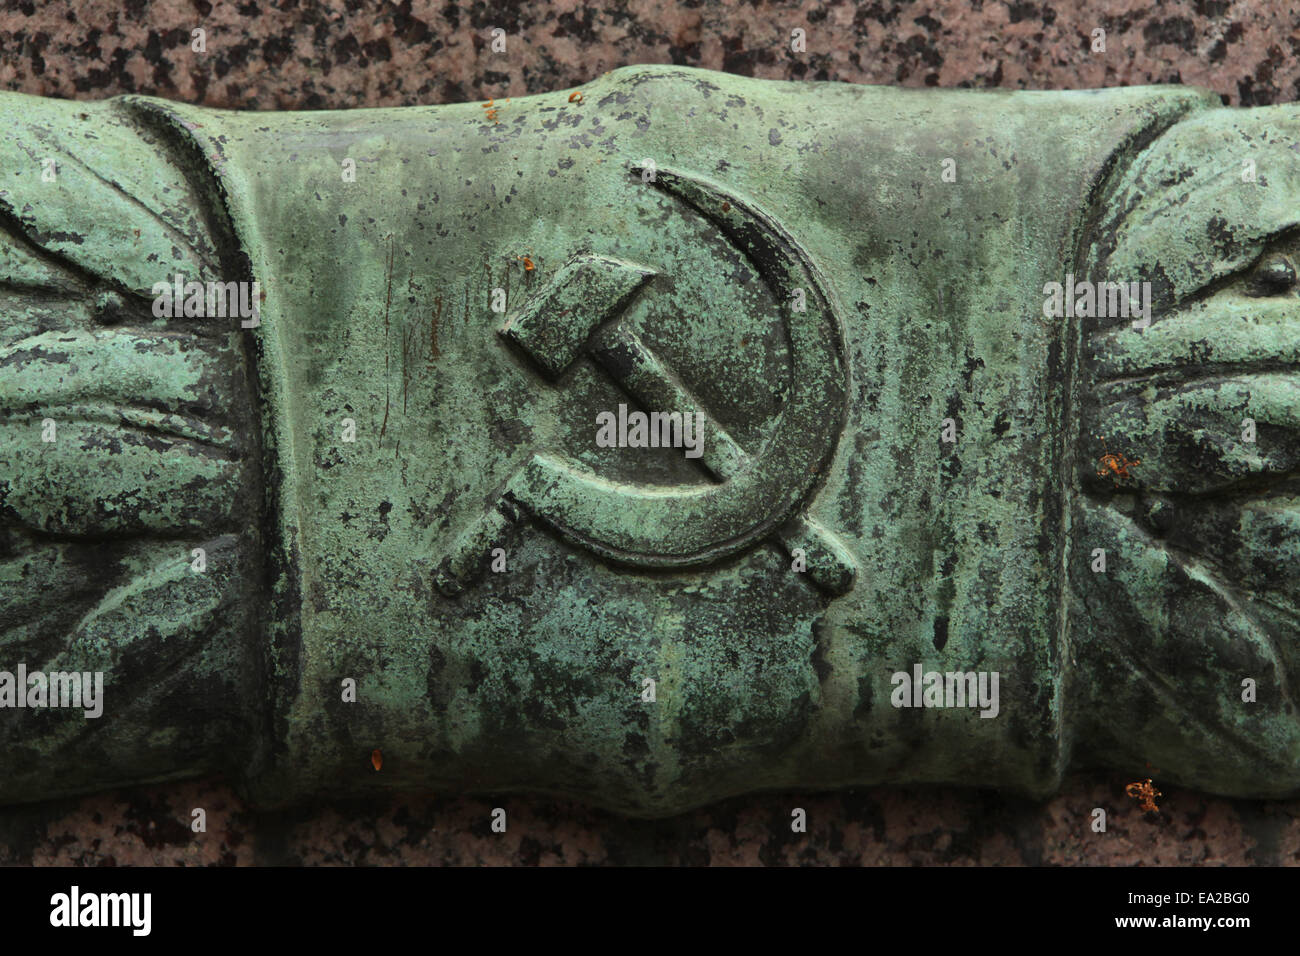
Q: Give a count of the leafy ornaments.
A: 2